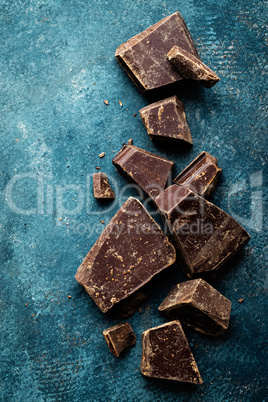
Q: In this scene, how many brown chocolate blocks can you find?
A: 11